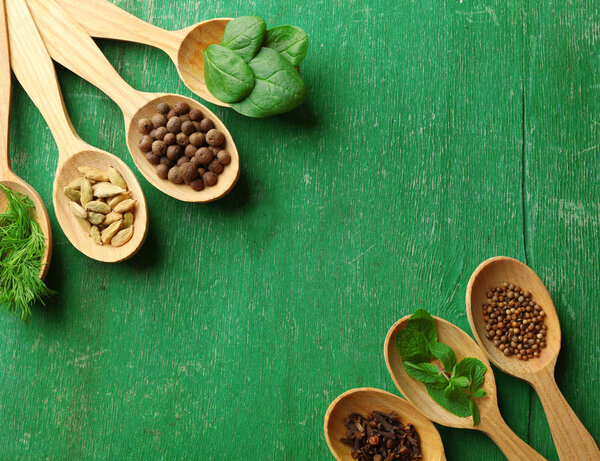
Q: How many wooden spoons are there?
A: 7